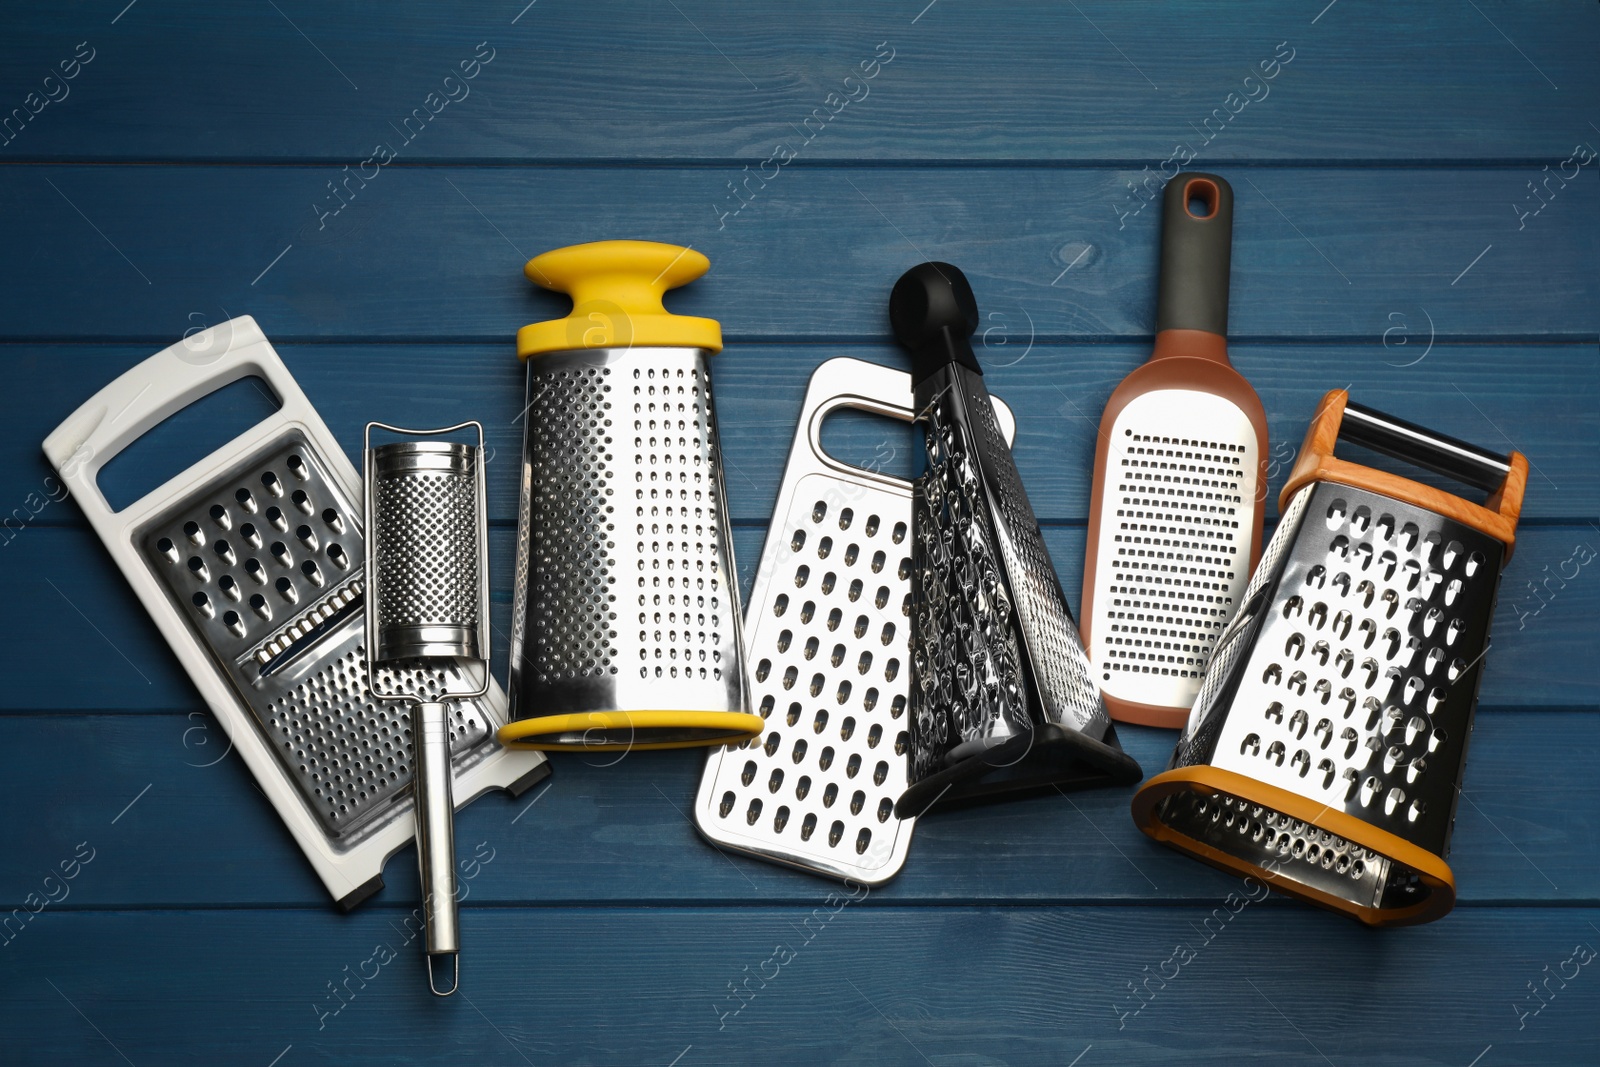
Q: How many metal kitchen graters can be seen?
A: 7